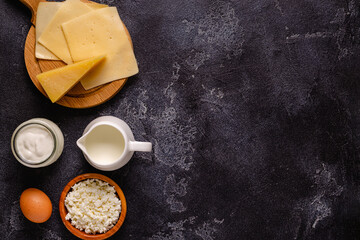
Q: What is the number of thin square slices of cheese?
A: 3